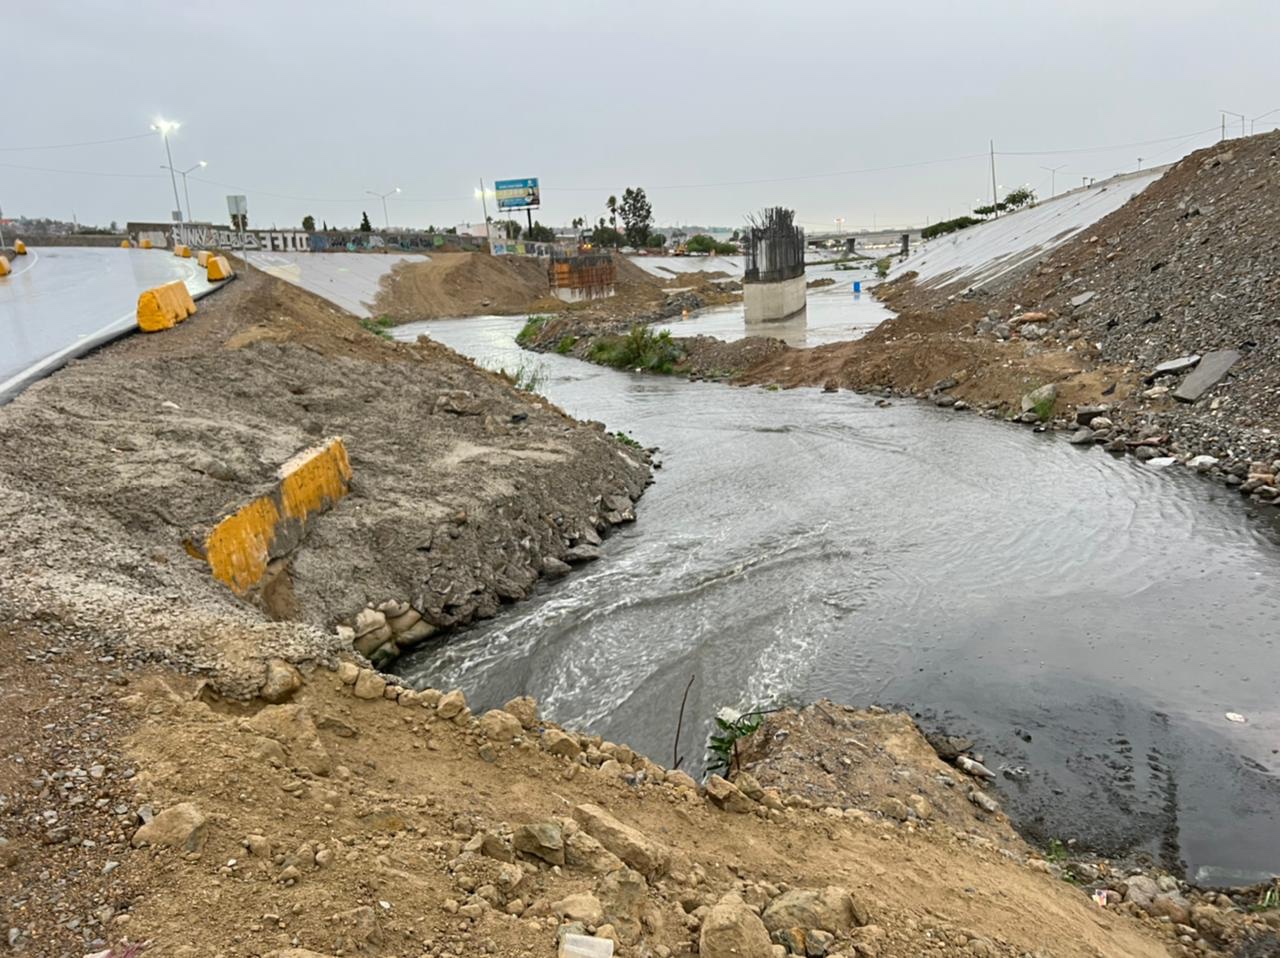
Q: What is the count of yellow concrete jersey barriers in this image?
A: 9